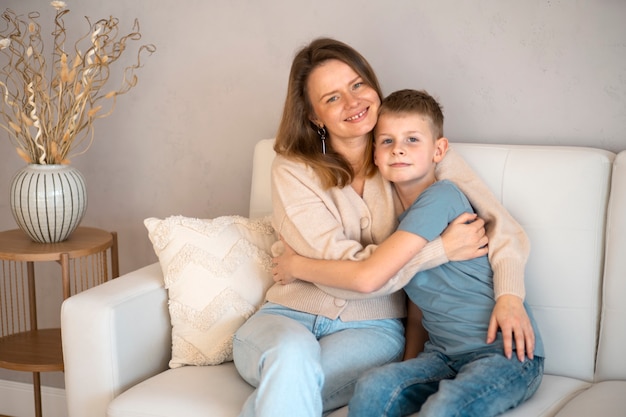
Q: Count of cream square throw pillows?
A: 1